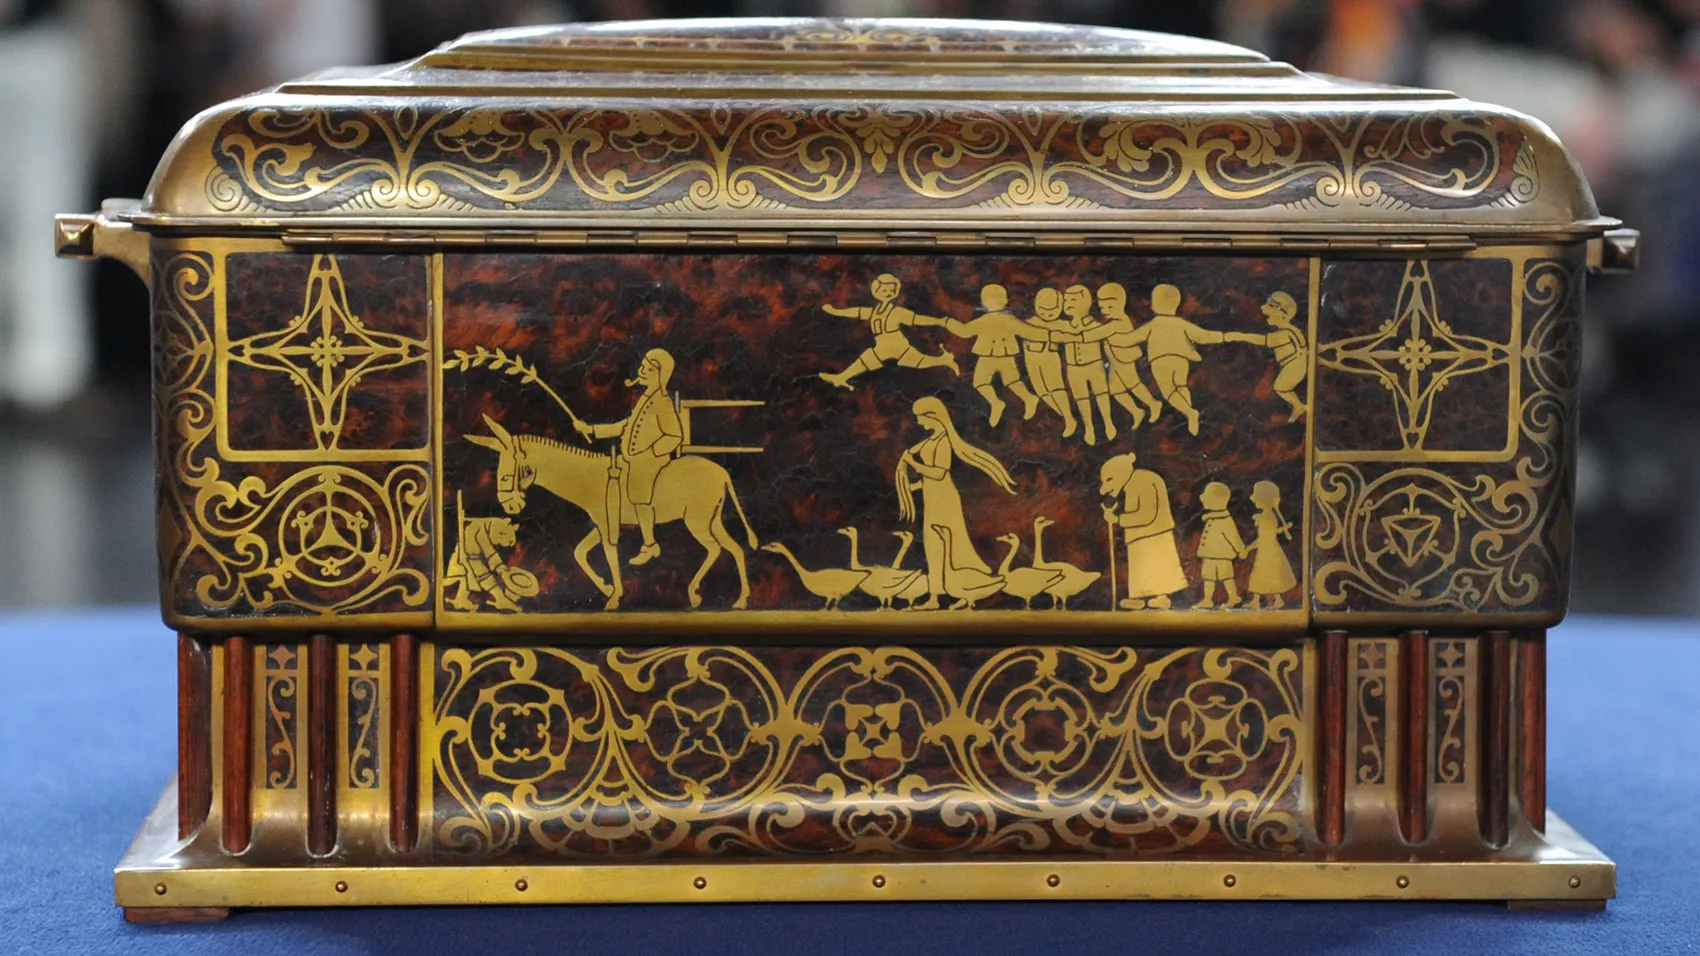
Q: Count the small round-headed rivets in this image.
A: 9